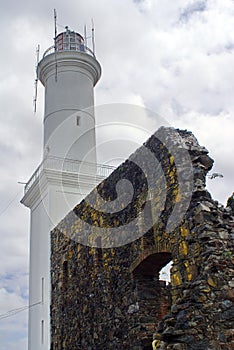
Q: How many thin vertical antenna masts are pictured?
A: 4